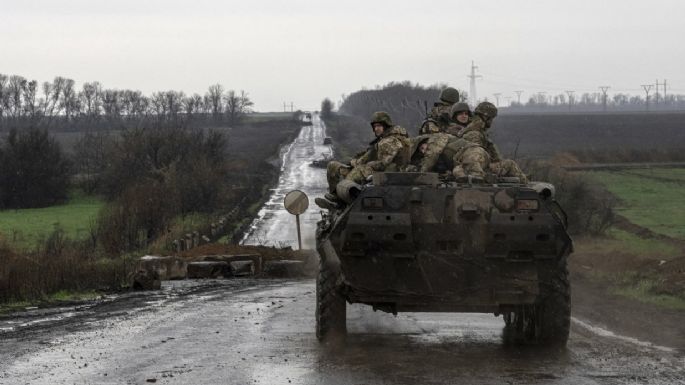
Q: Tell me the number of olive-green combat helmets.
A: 4